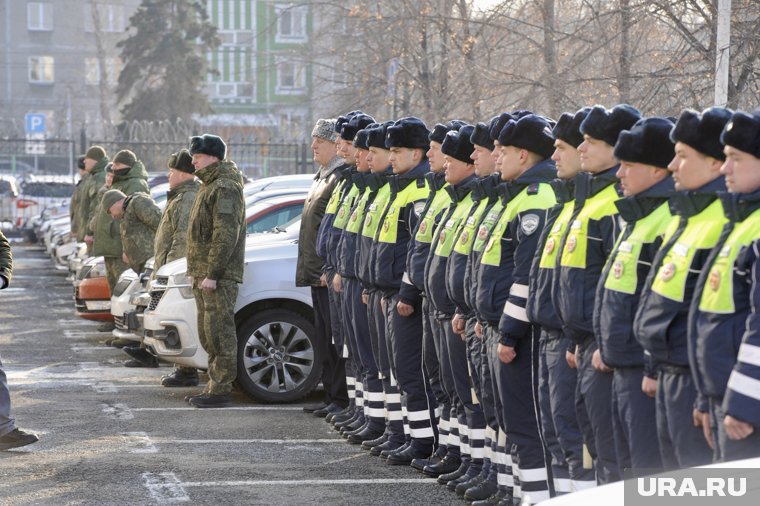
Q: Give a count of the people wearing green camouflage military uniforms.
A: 7